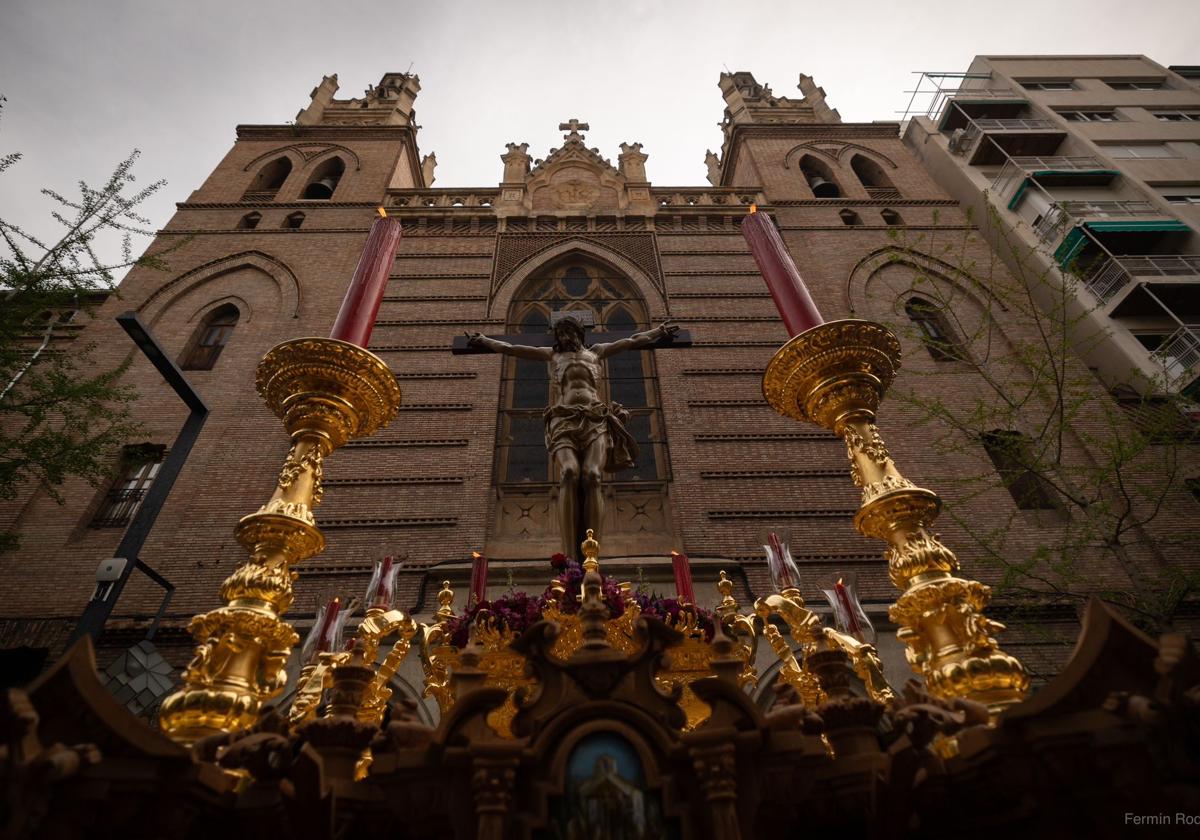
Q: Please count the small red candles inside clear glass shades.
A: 4